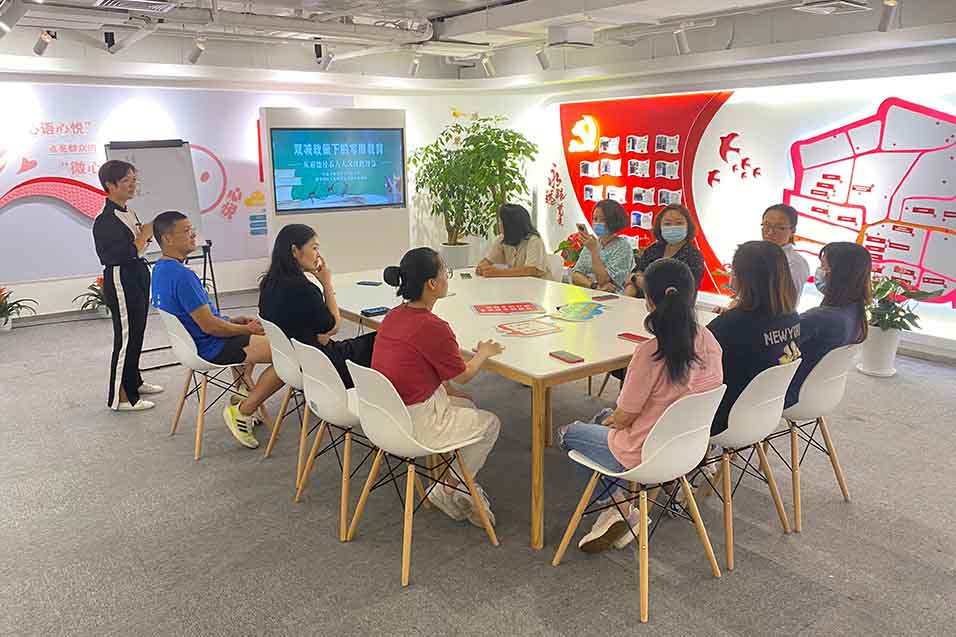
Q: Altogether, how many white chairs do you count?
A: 8